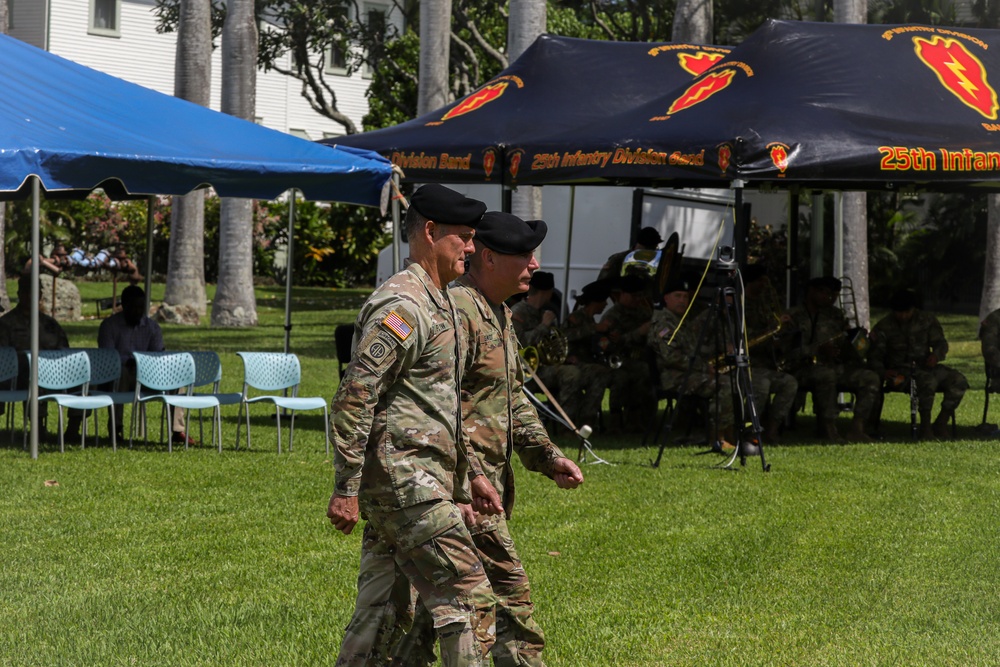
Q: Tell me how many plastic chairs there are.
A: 6